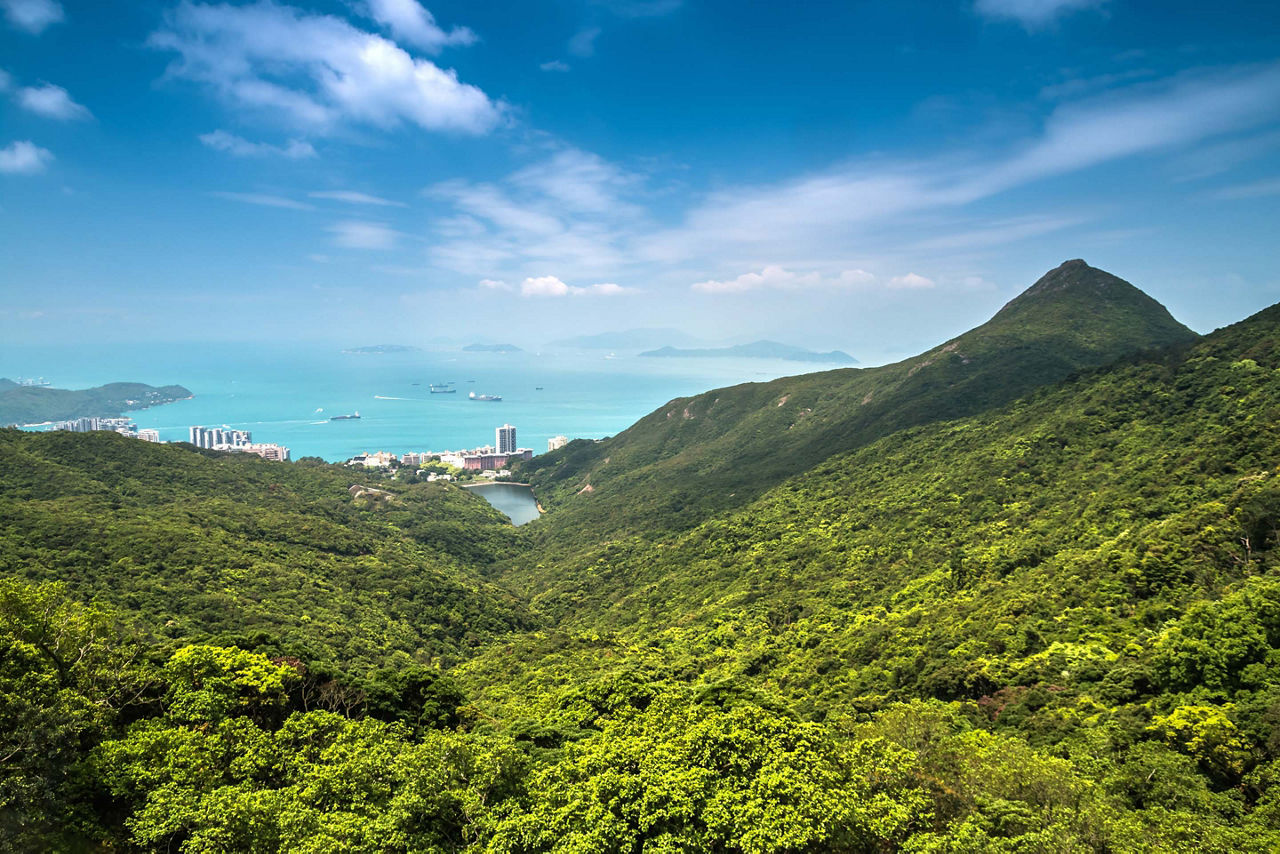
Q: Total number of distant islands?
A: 4